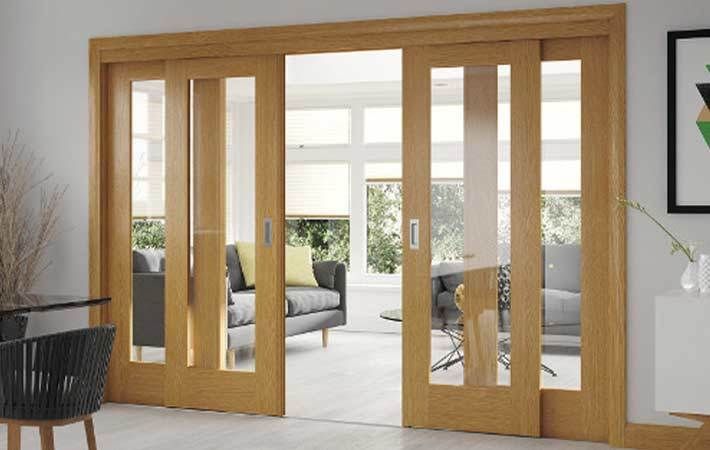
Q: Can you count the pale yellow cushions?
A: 1